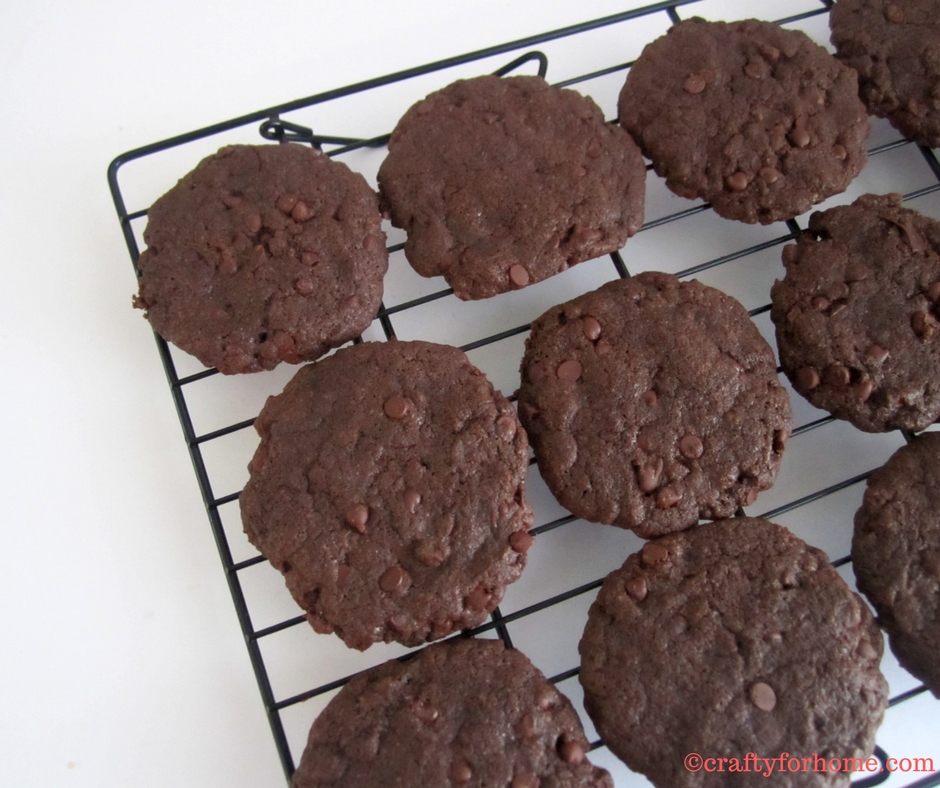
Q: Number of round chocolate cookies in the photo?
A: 10